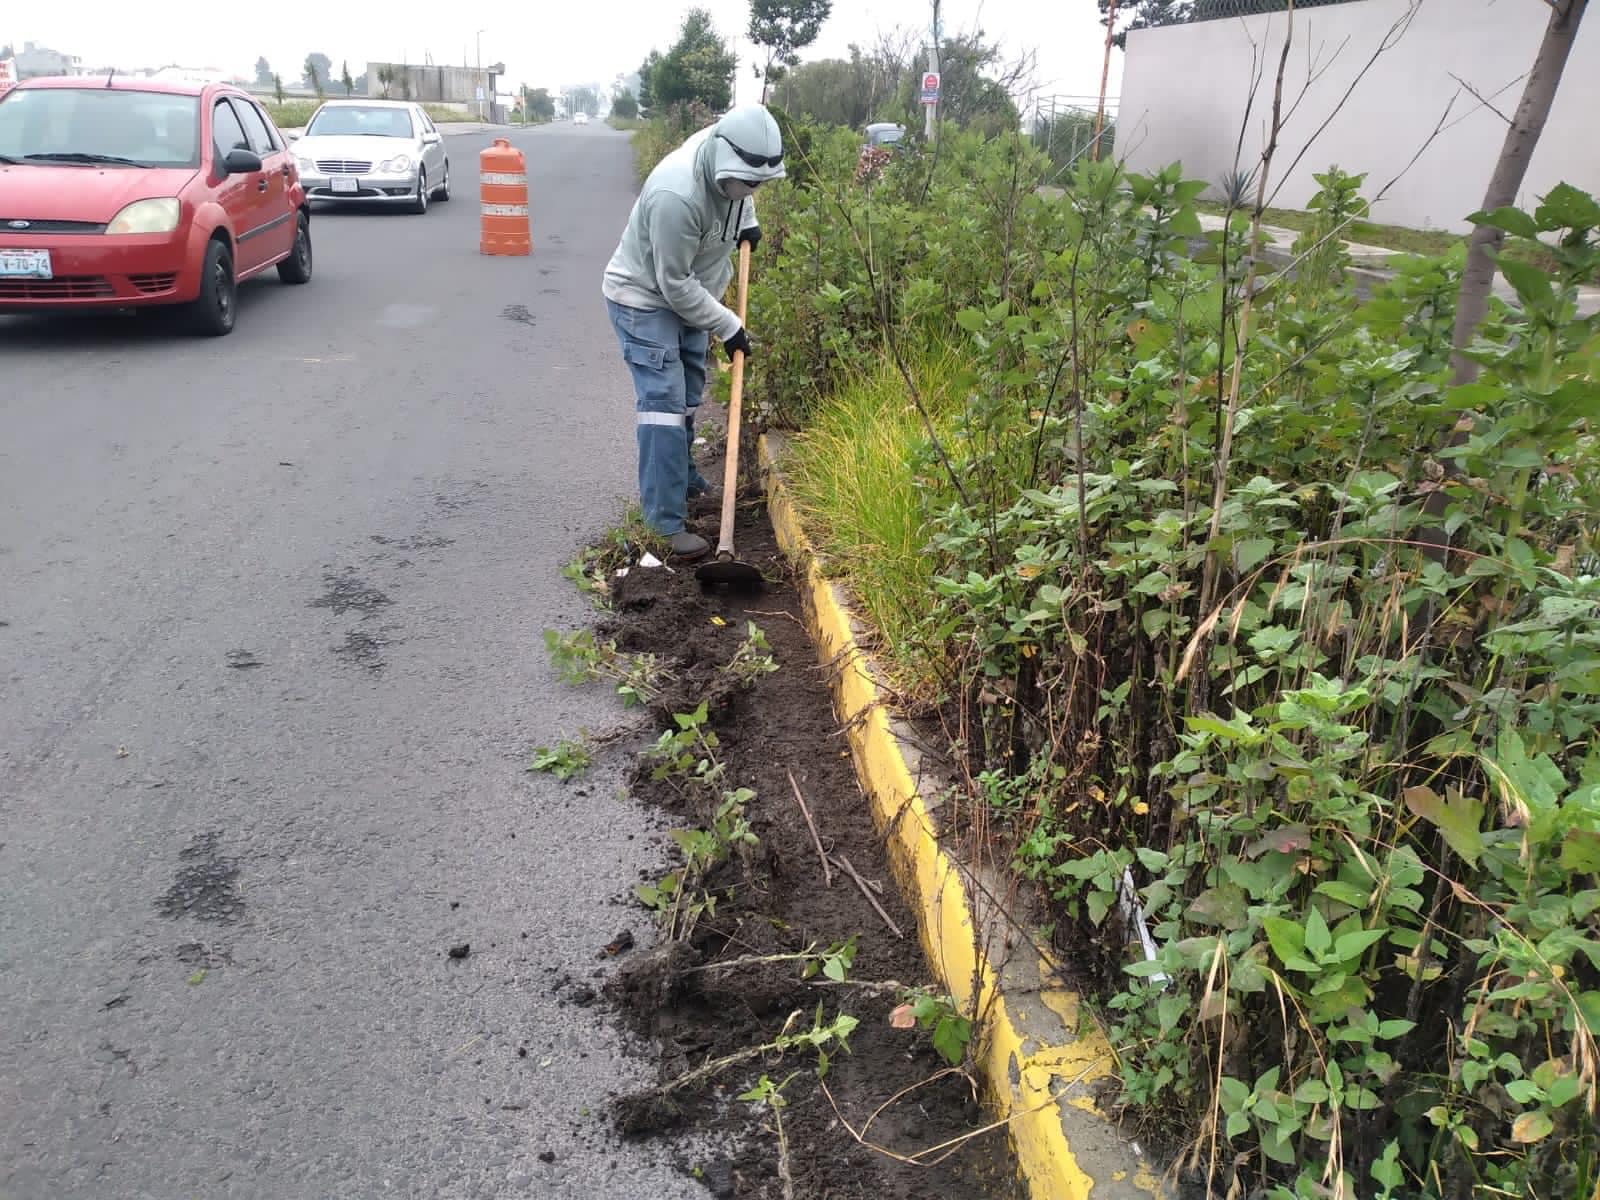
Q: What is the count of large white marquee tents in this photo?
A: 0